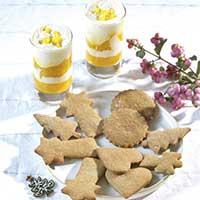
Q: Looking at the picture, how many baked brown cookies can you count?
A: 10